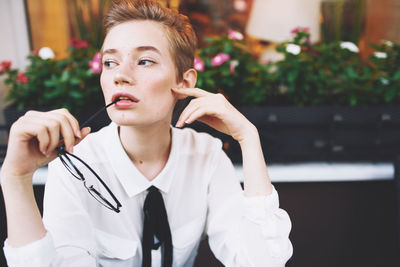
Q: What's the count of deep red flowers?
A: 3